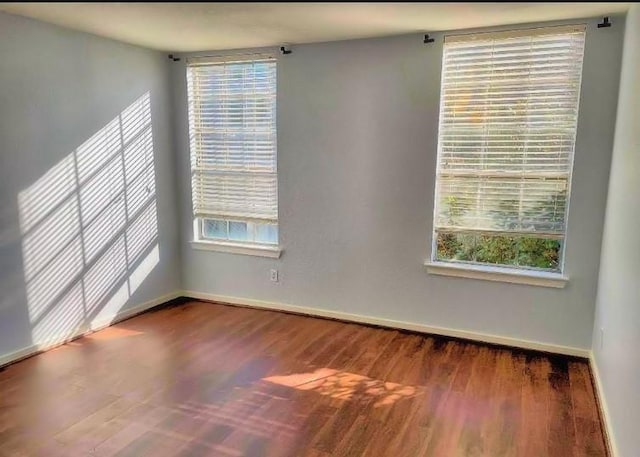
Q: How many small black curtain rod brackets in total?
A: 4